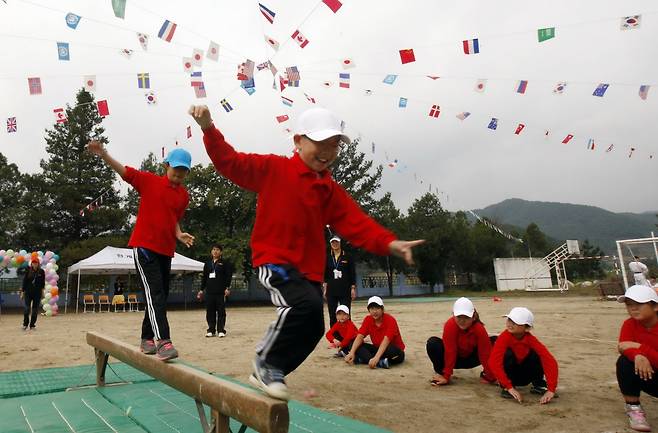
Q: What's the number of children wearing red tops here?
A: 7